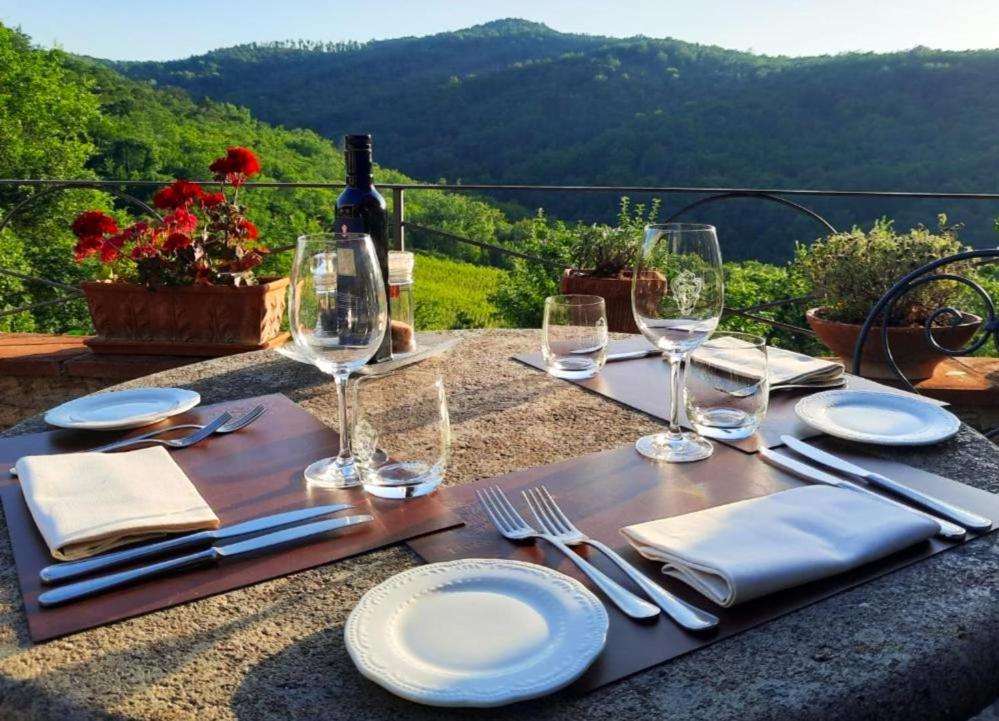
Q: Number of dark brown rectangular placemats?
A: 3